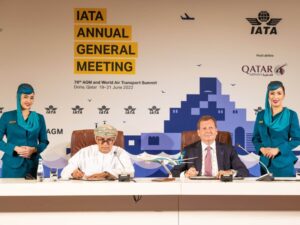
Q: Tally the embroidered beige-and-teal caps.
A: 1